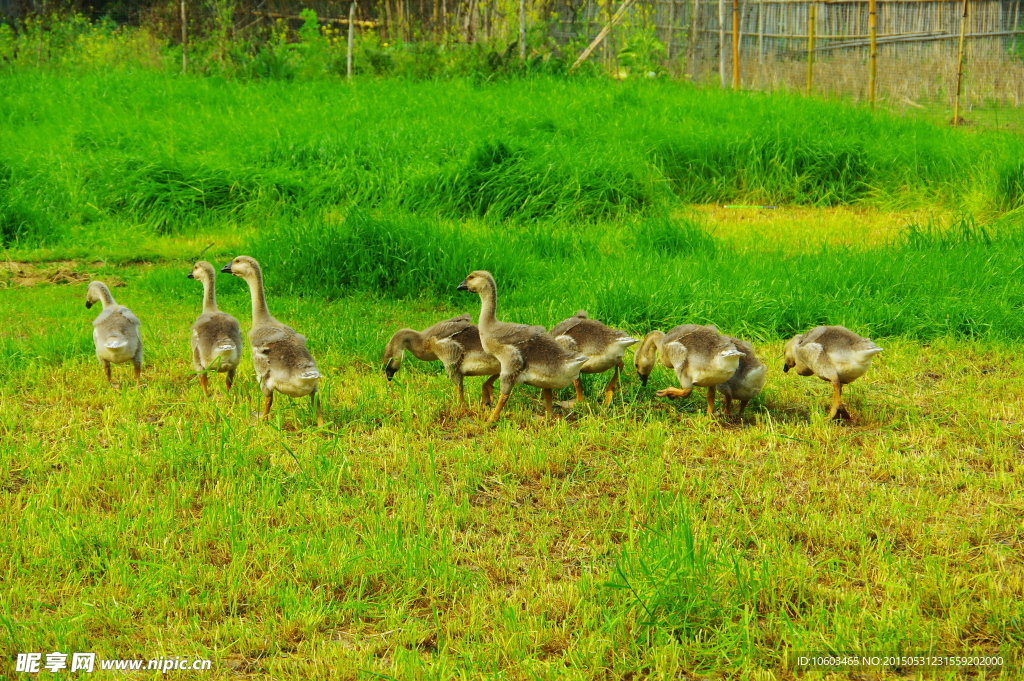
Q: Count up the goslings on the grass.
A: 9